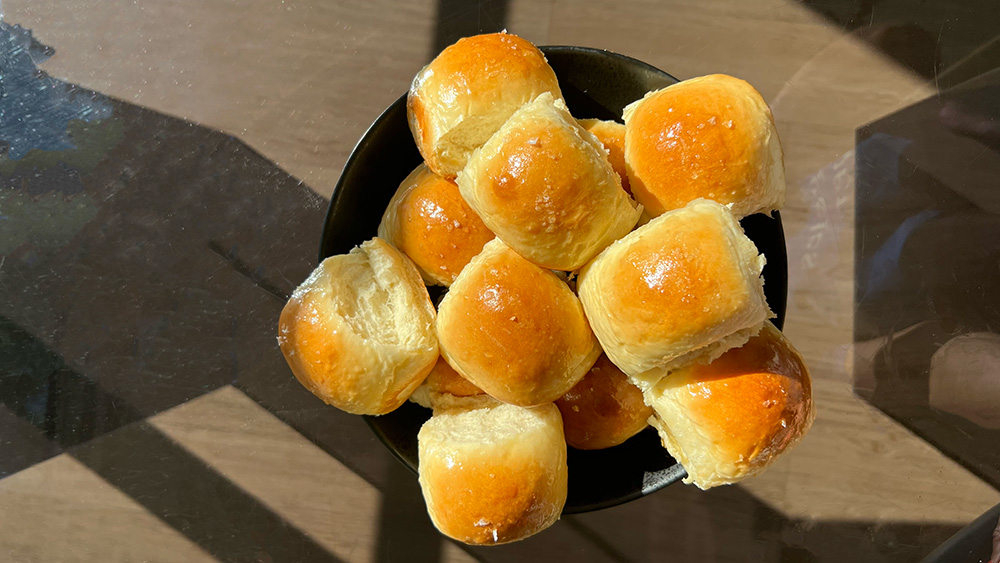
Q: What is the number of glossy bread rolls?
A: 12